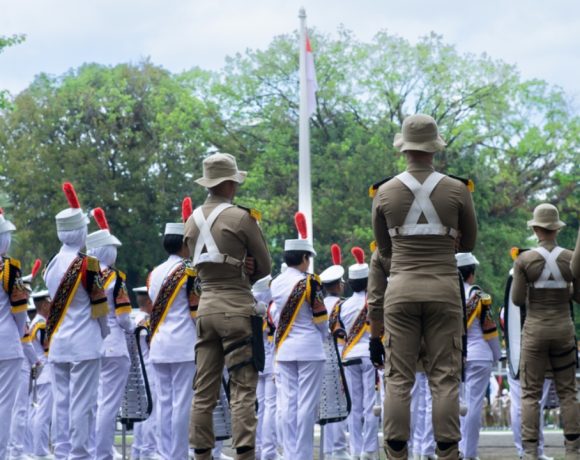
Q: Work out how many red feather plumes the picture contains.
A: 8